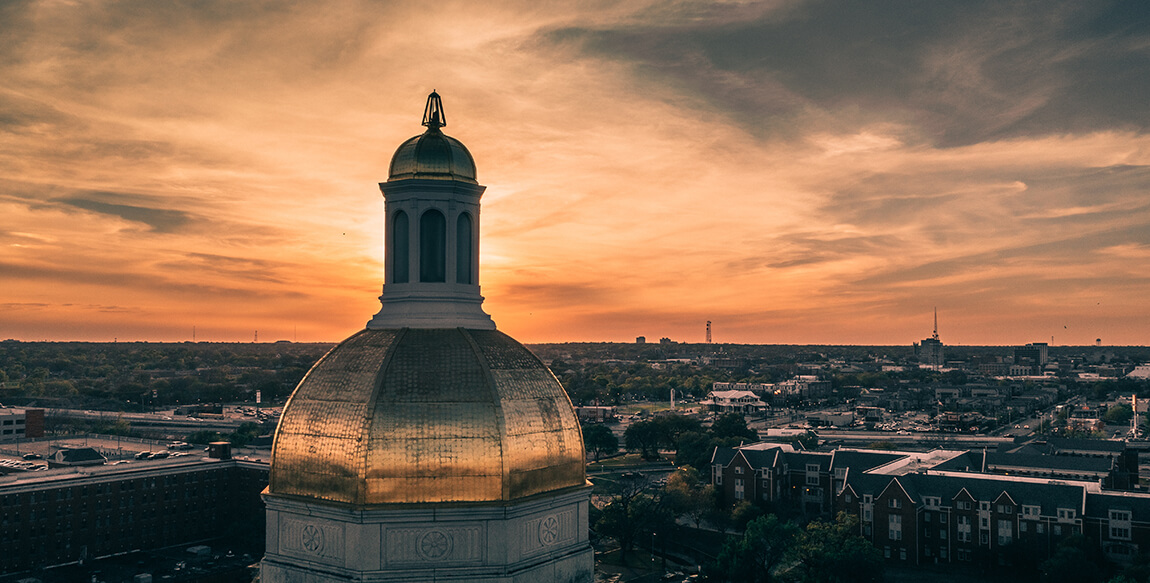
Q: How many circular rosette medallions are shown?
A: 3